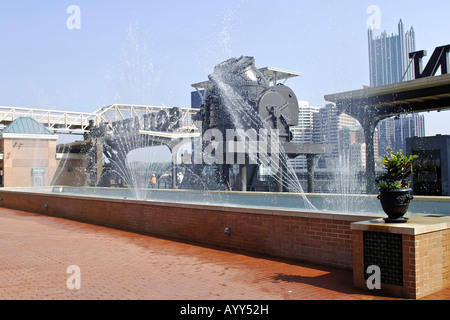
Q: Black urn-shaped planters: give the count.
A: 1